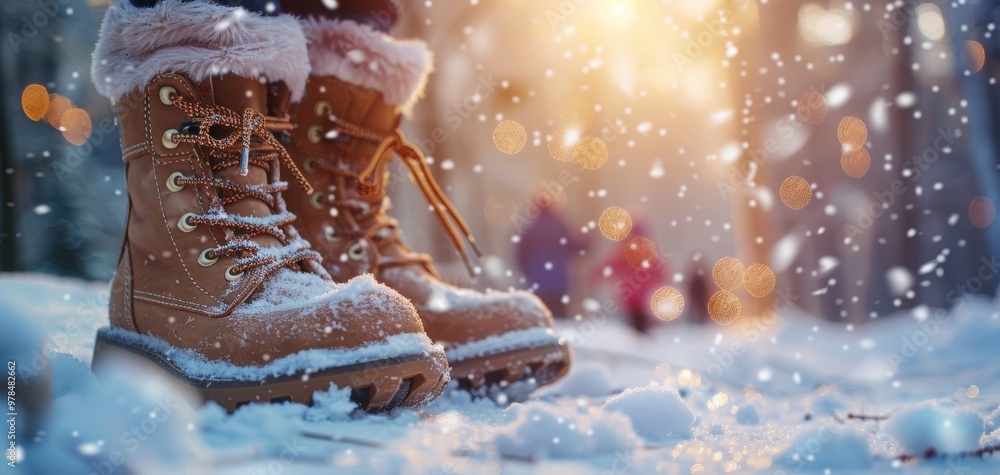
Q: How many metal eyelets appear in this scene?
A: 12